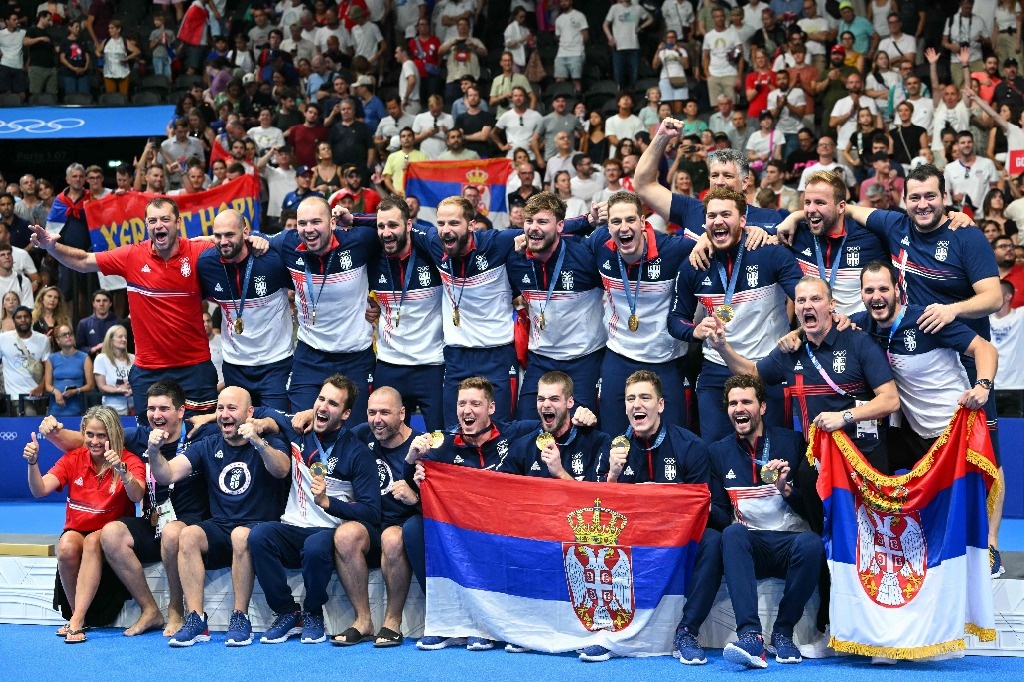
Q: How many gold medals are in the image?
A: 12